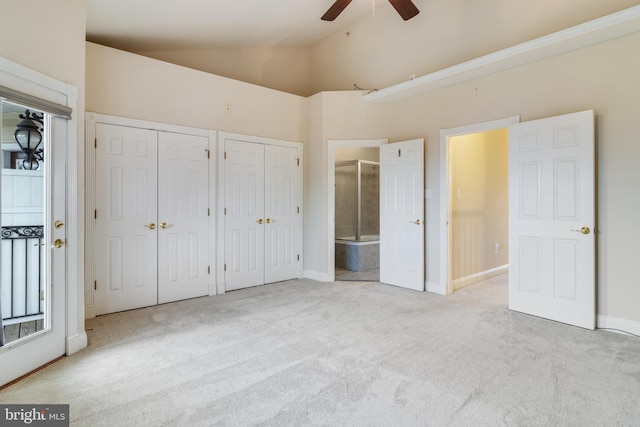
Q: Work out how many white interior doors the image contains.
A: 6